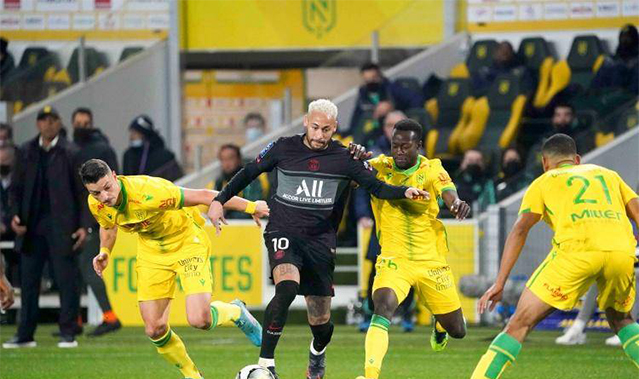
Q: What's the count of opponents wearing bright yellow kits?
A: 3